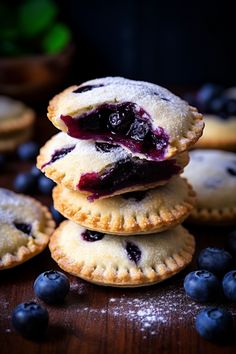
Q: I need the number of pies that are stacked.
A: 4